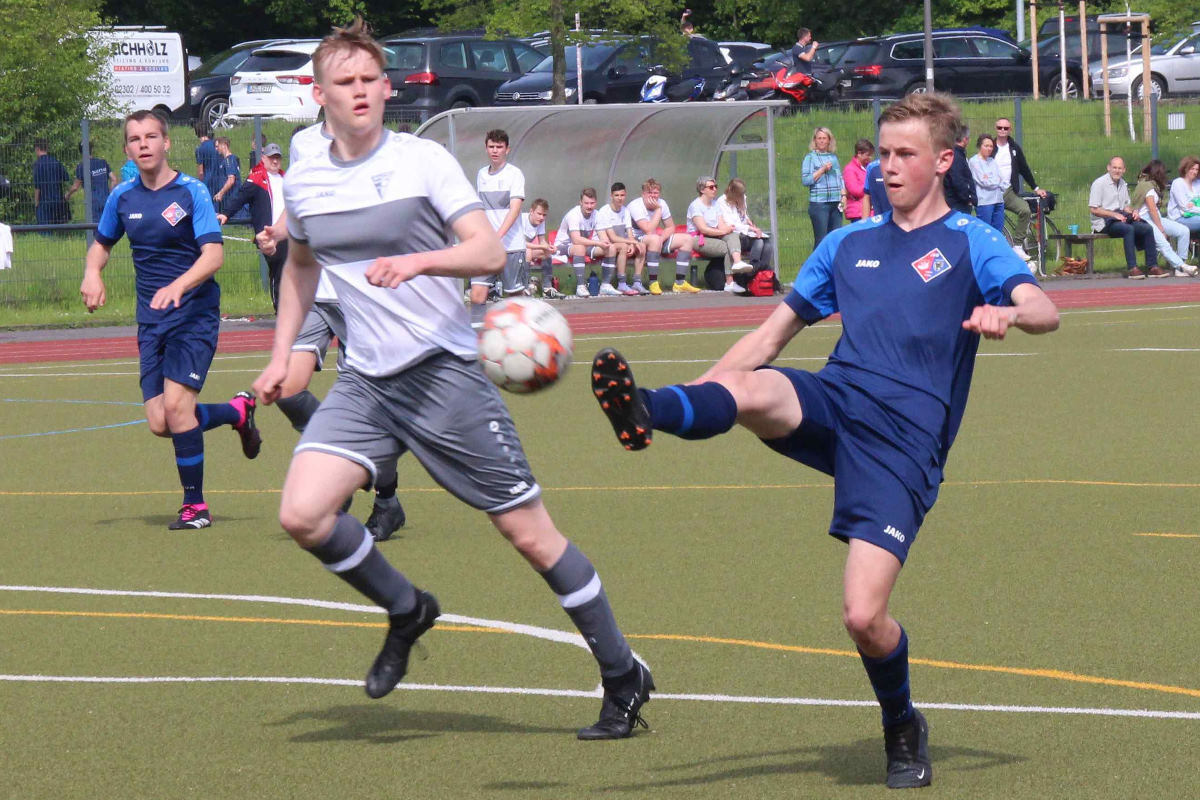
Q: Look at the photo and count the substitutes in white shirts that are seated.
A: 4